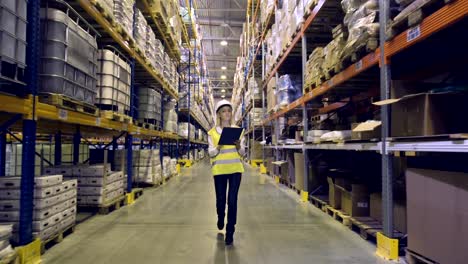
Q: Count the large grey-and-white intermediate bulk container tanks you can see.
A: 4